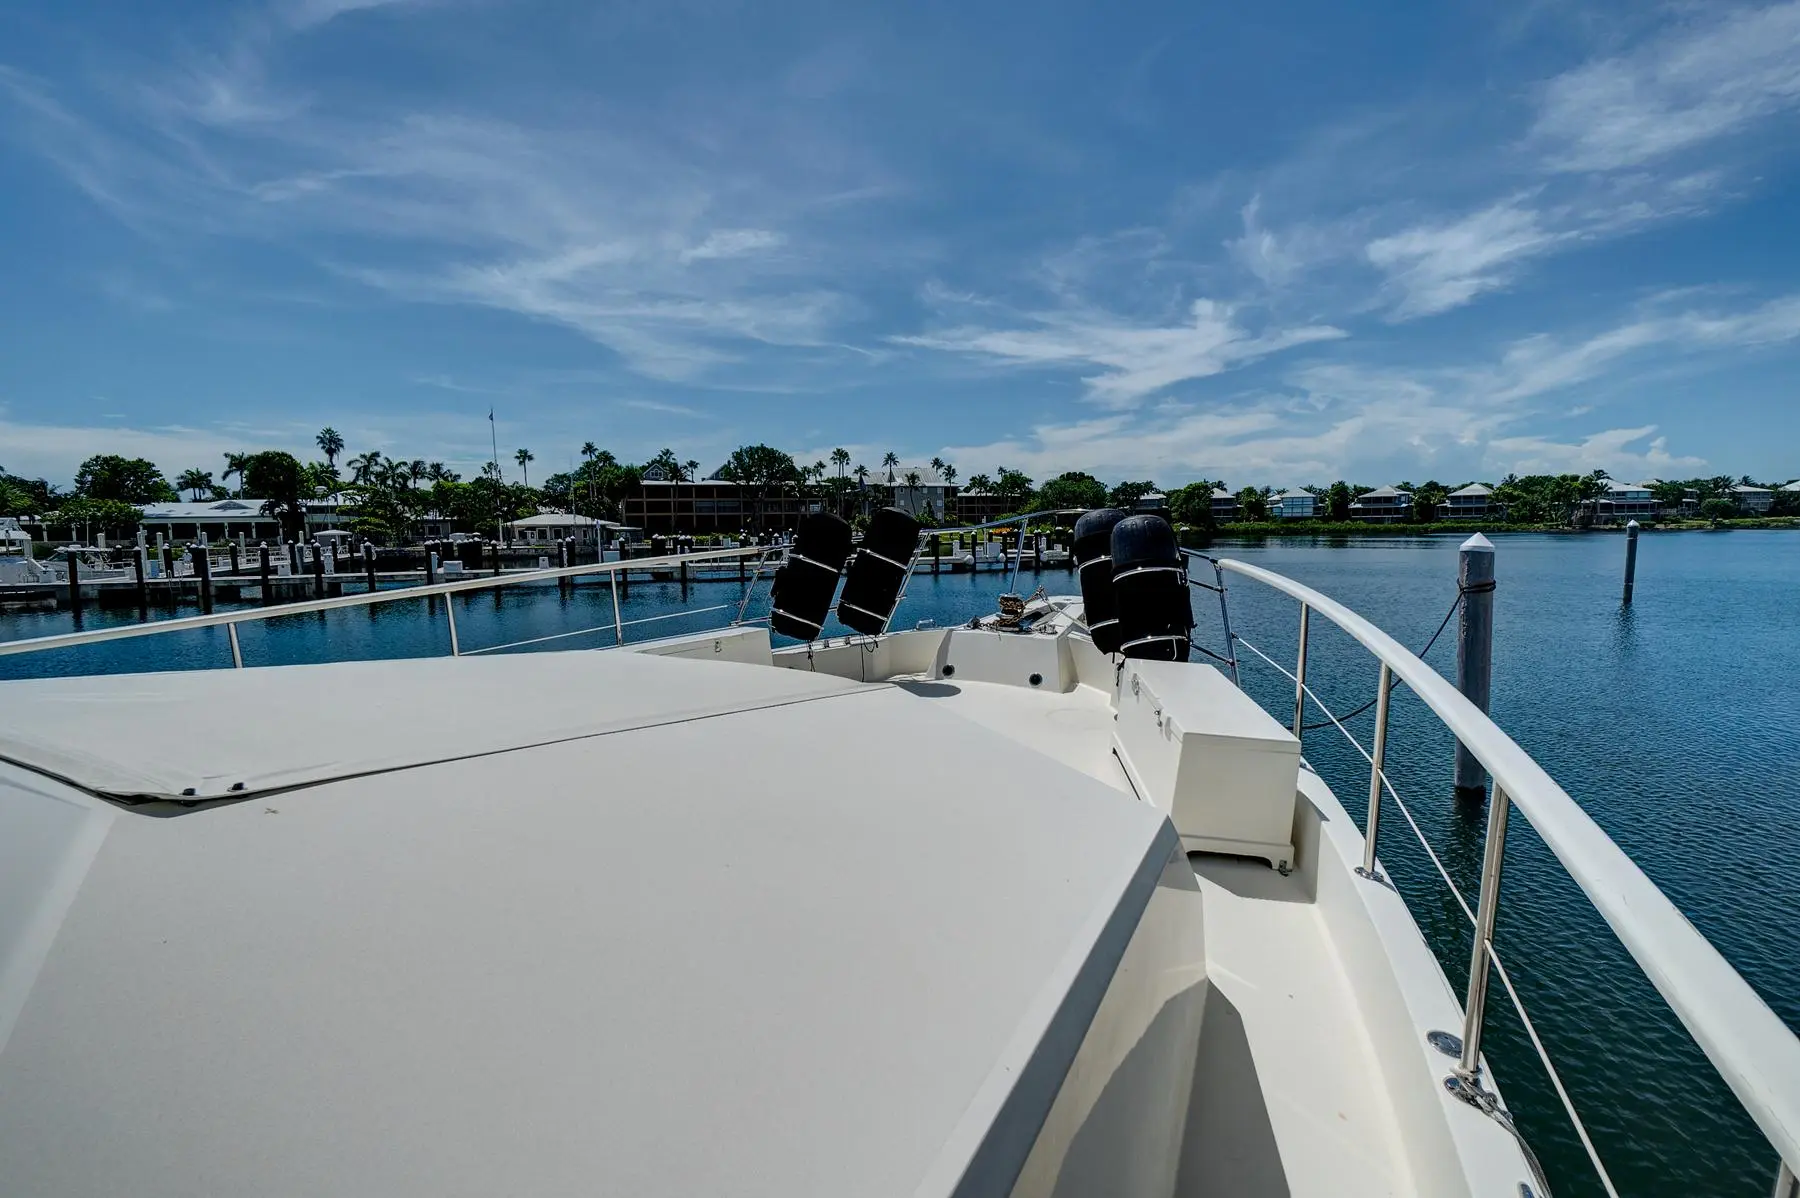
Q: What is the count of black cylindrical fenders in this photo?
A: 4